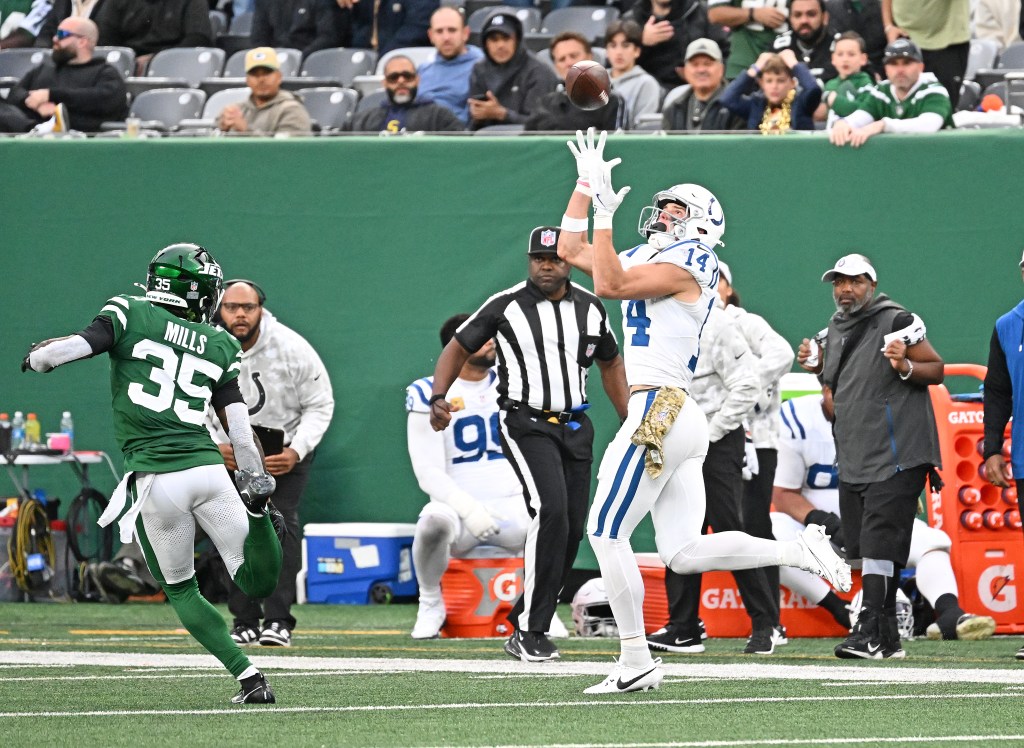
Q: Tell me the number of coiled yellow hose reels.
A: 1